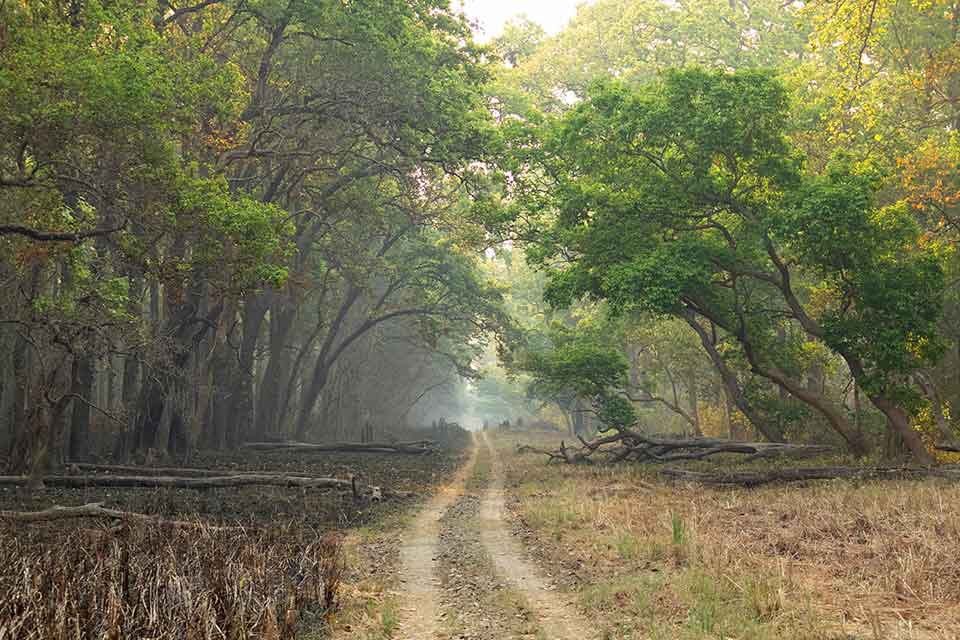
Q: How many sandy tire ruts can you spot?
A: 2